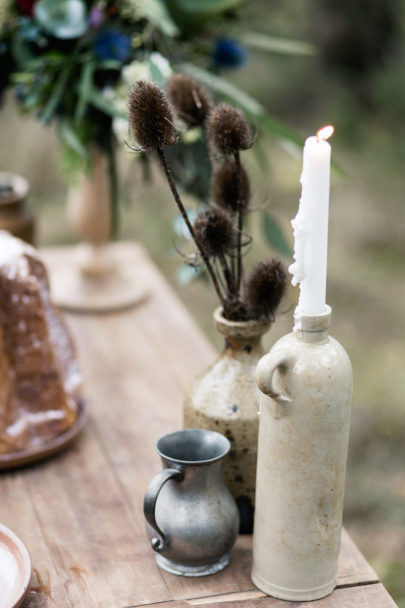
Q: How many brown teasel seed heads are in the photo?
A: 6